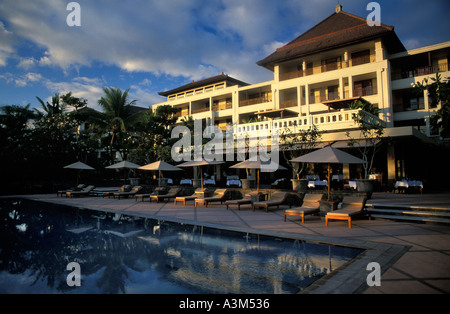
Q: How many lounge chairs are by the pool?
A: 12